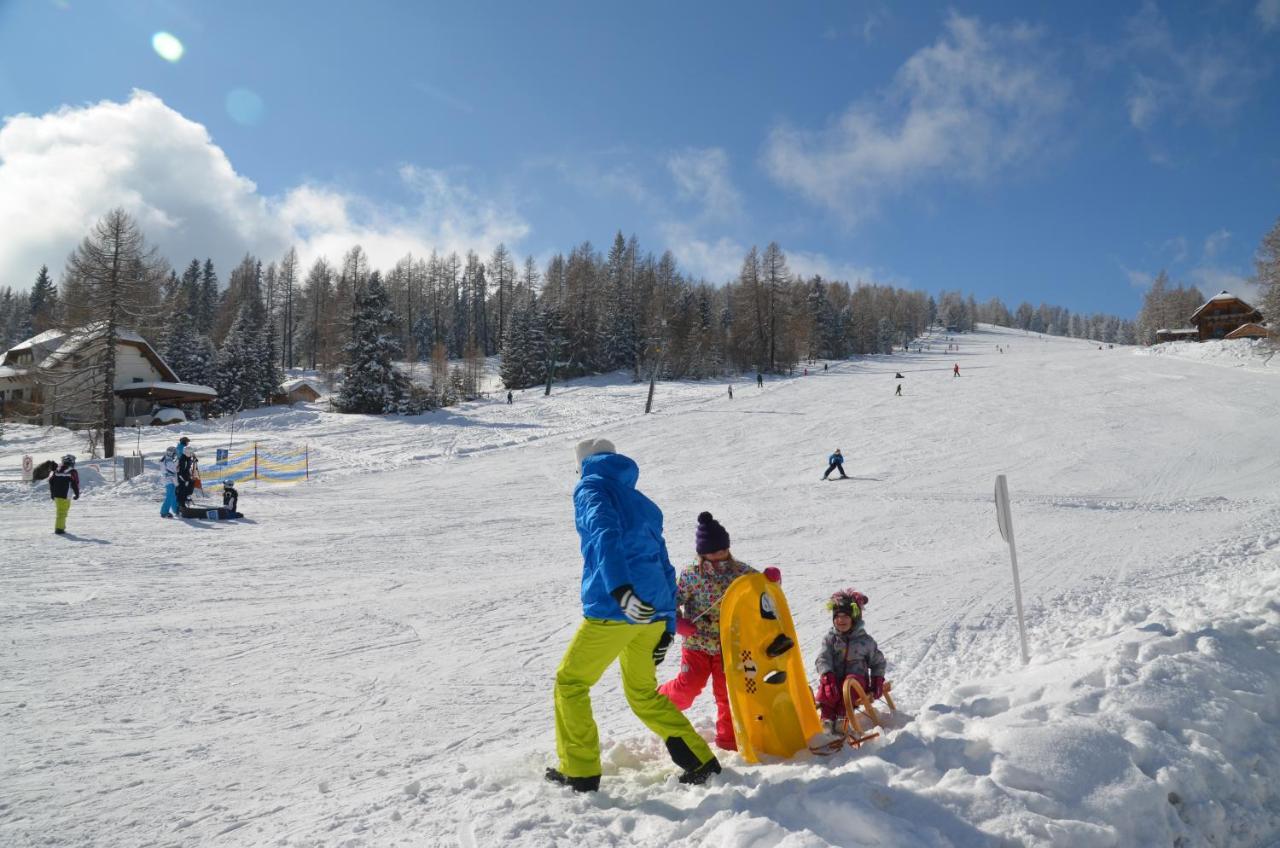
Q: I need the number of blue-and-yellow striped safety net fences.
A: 1